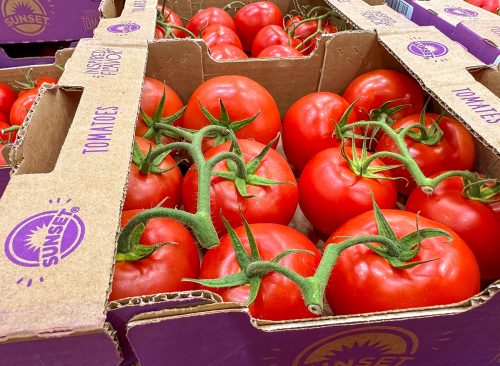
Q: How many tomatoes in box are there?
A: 12